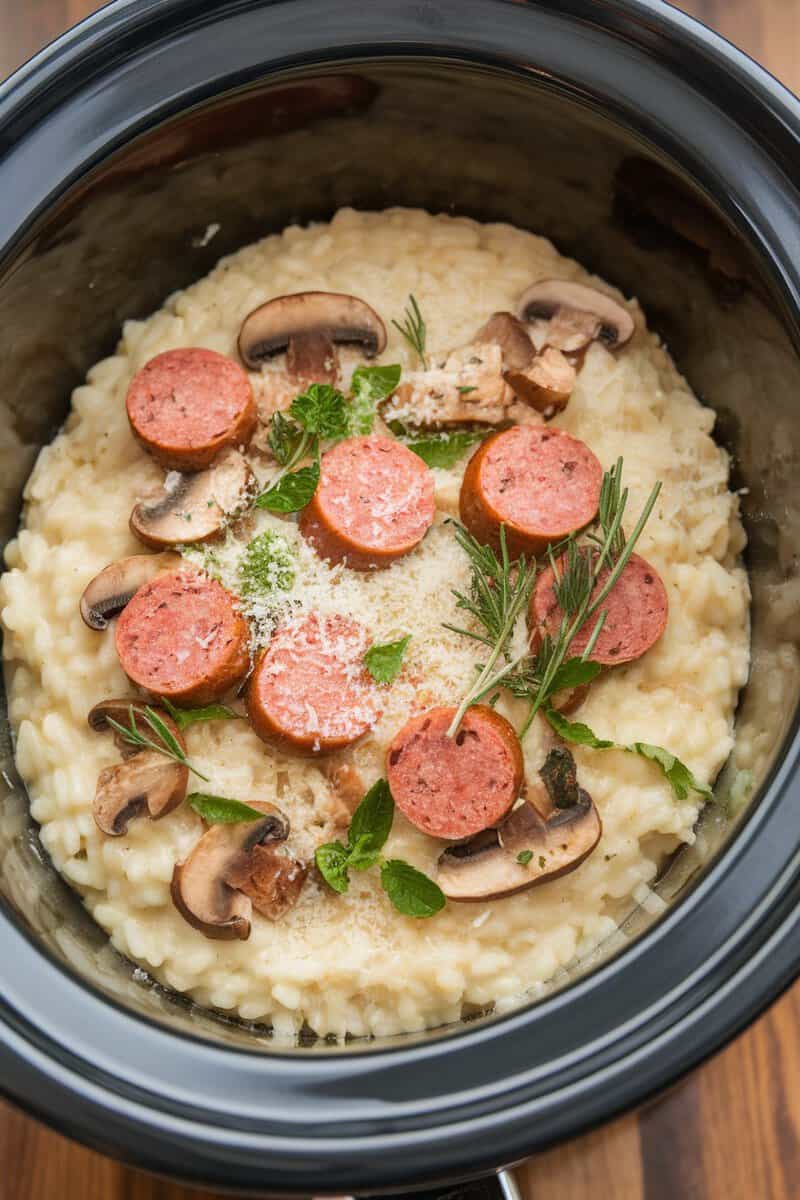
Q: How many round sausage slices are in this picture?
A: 7